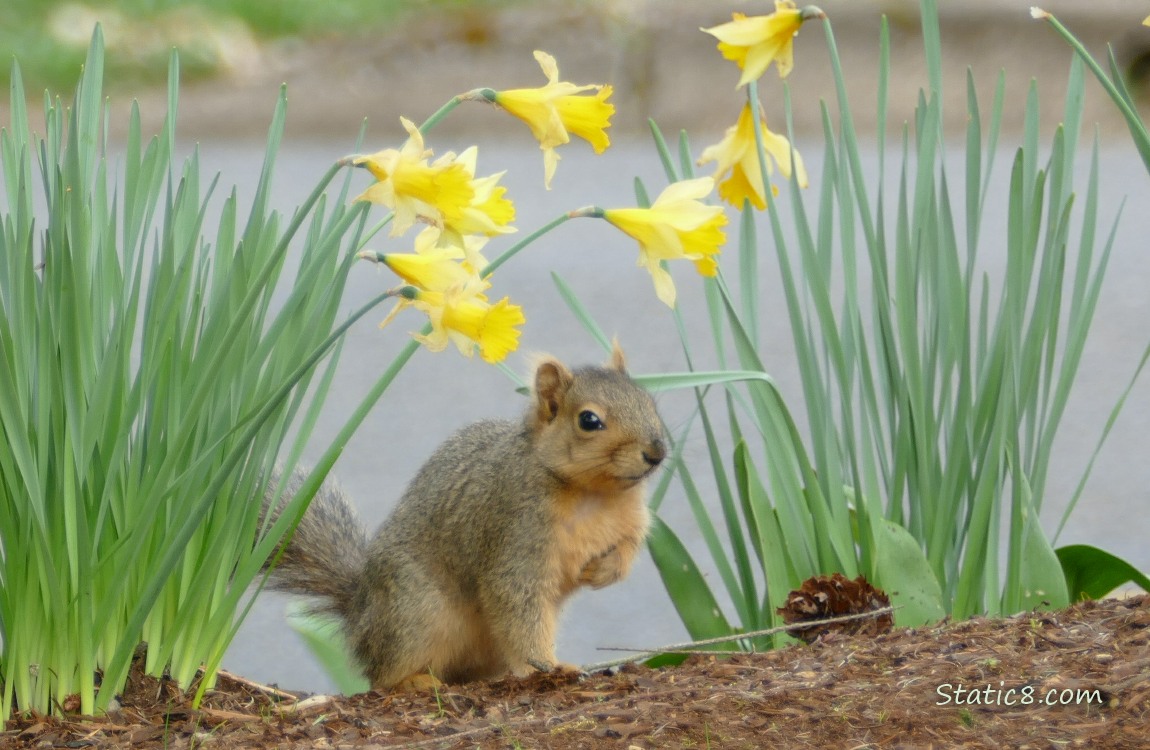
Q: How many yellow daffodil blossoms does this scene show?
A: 8